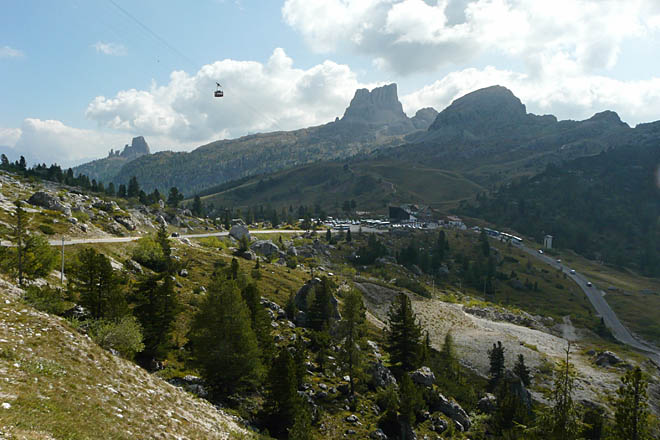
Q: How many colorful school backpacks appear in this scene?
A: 0